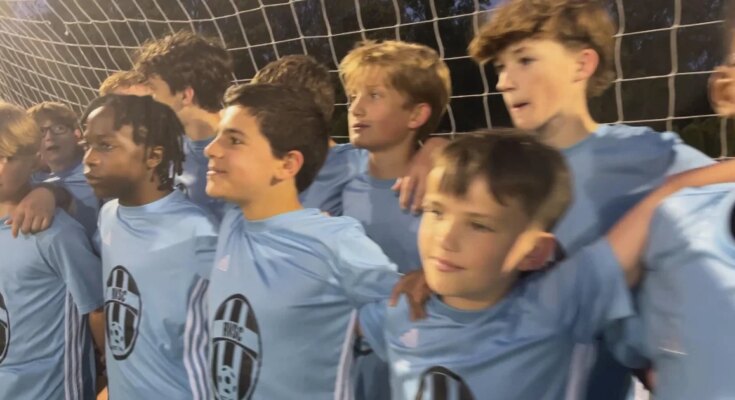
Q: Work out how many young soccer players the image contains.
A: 11